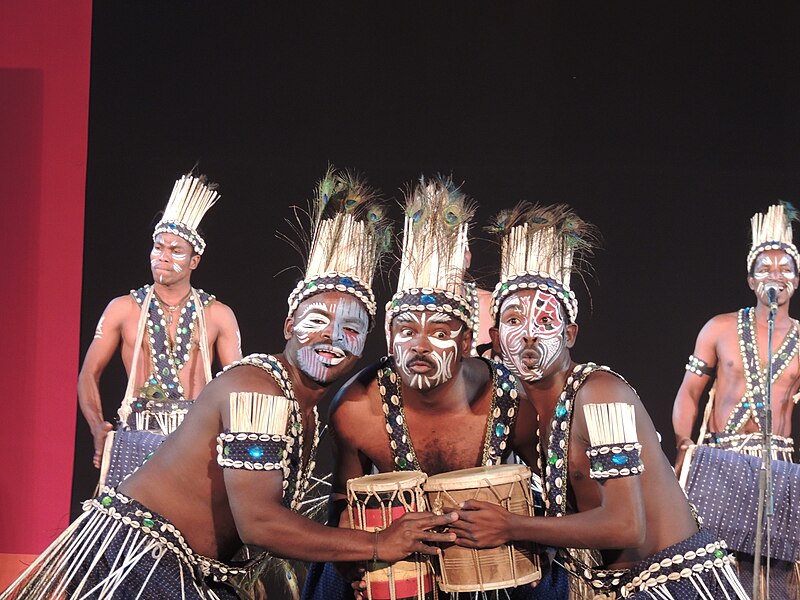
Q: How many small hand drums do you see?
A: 2